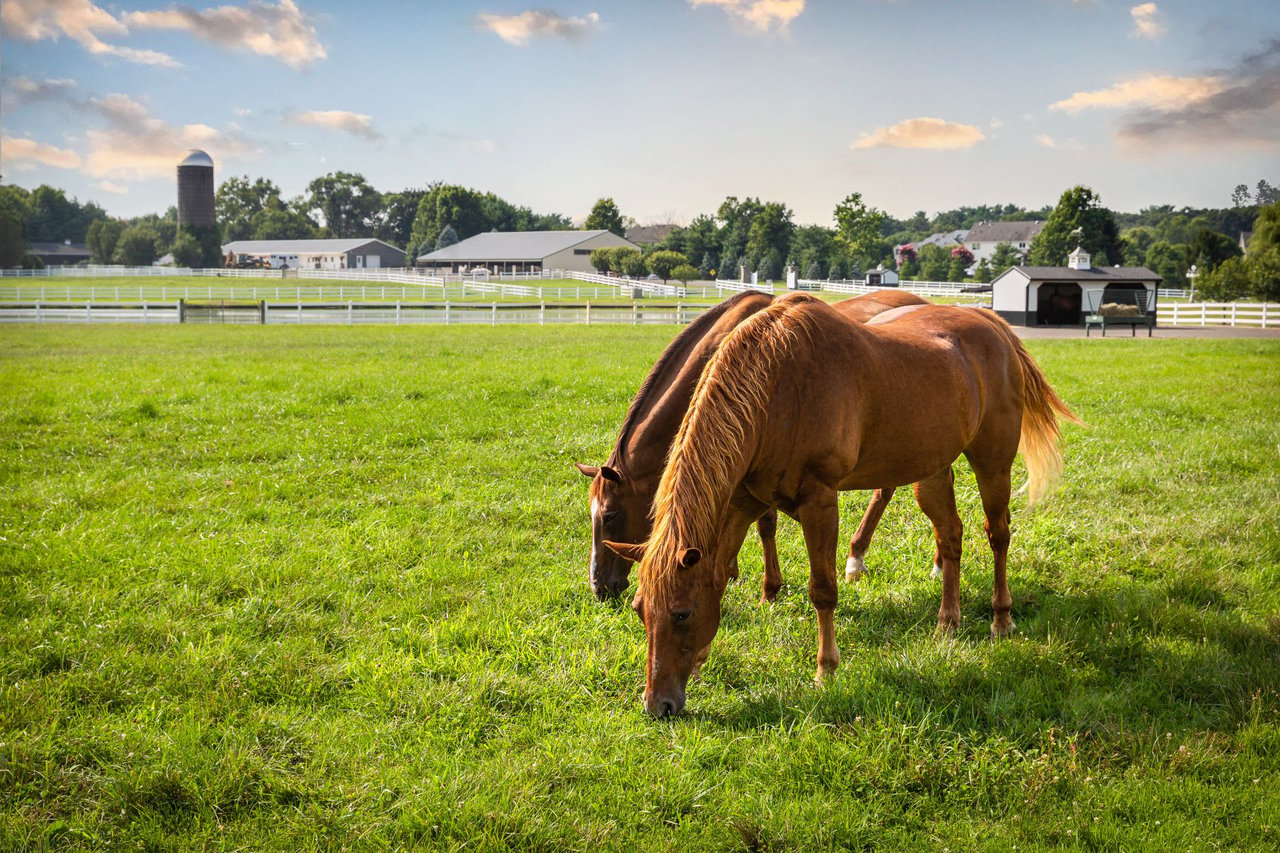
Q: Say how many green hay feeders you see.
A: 1